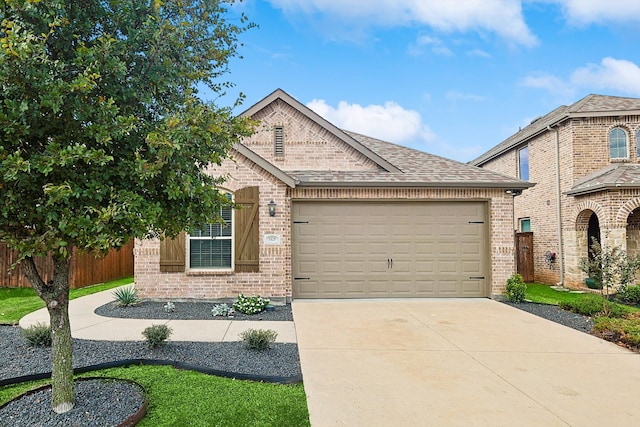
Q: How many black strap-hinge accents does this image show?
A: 4